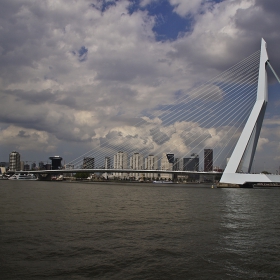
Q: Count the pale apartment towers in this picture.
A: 3